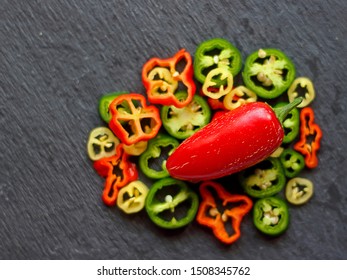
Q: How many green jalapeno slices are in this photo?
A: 10